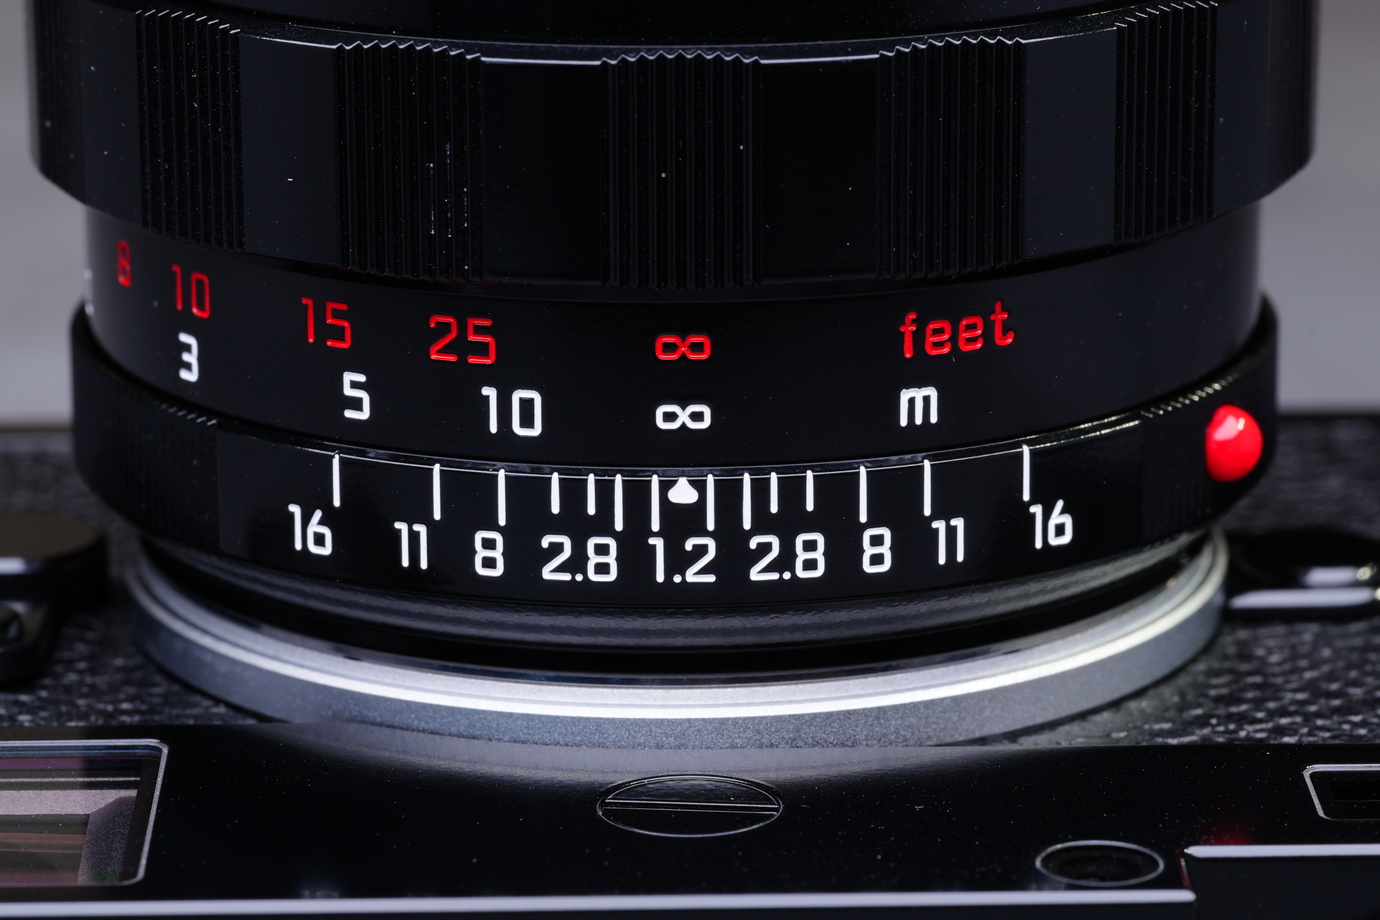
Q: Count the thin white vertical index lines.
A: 14